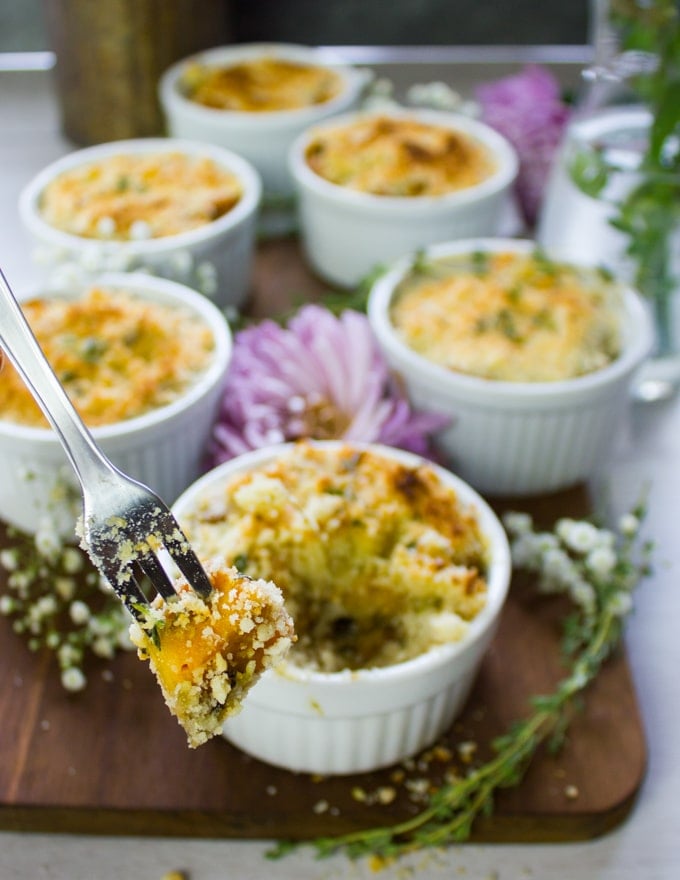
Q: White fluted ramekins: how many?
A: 6